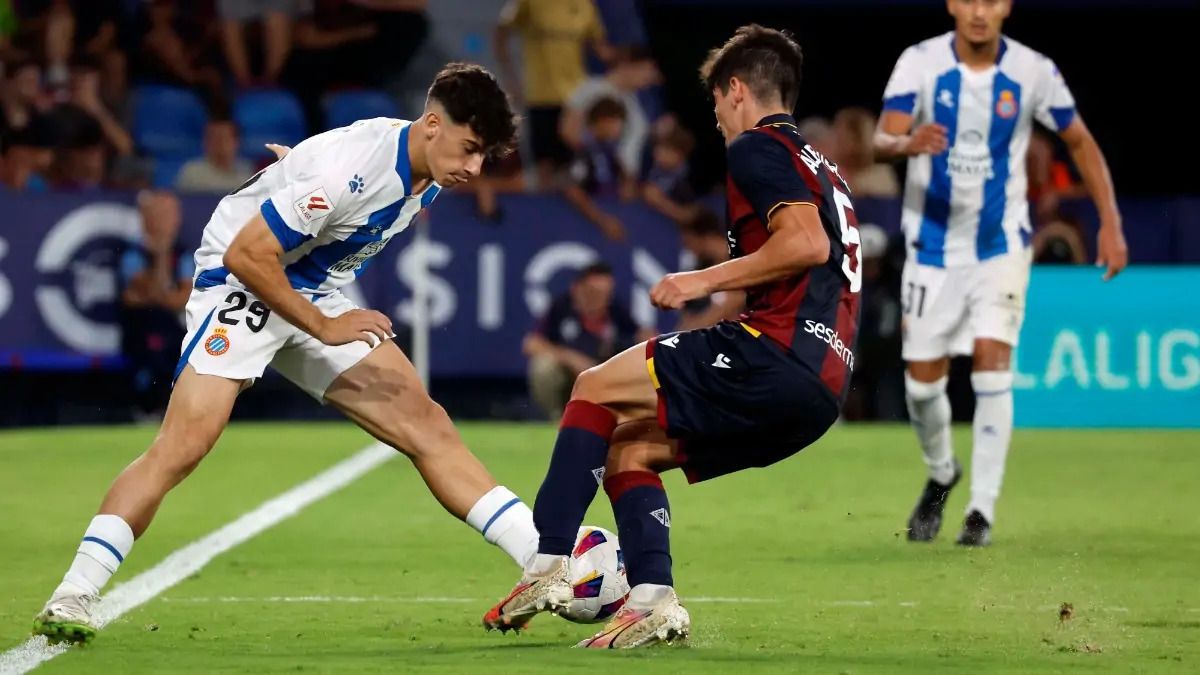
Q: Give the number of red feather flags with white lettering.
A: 0